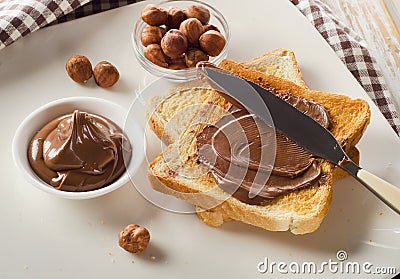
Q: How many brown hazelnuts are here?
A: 14